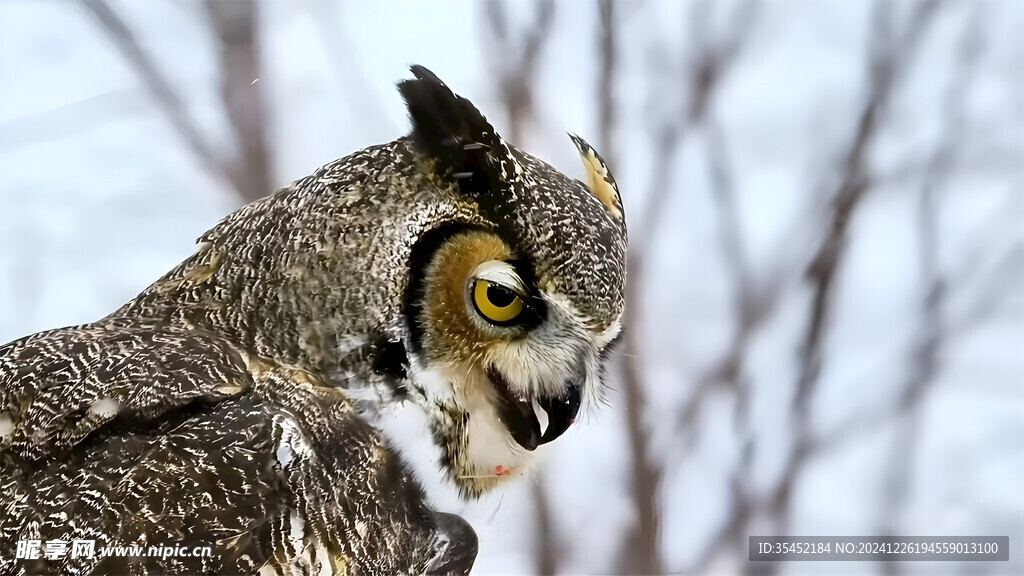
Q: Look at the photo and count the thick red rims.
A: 0